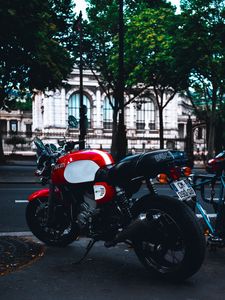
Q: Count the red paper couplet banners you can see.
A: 0